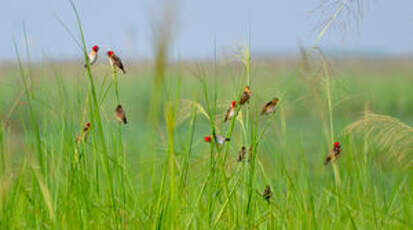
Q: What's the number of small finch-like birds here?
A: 11